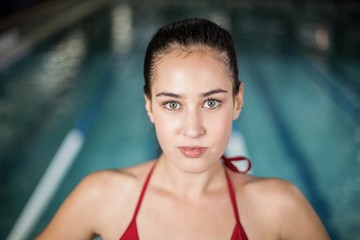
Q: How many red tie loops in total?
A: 1